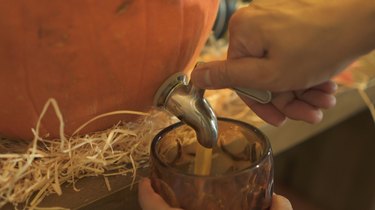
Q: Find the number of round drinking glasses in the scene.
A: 1